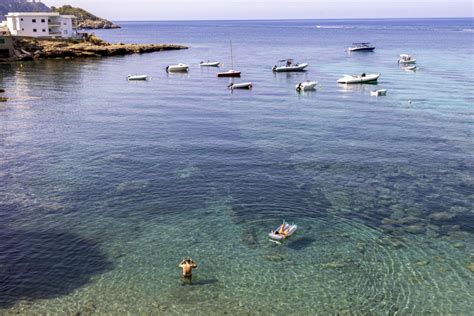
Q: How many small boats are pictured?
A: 12